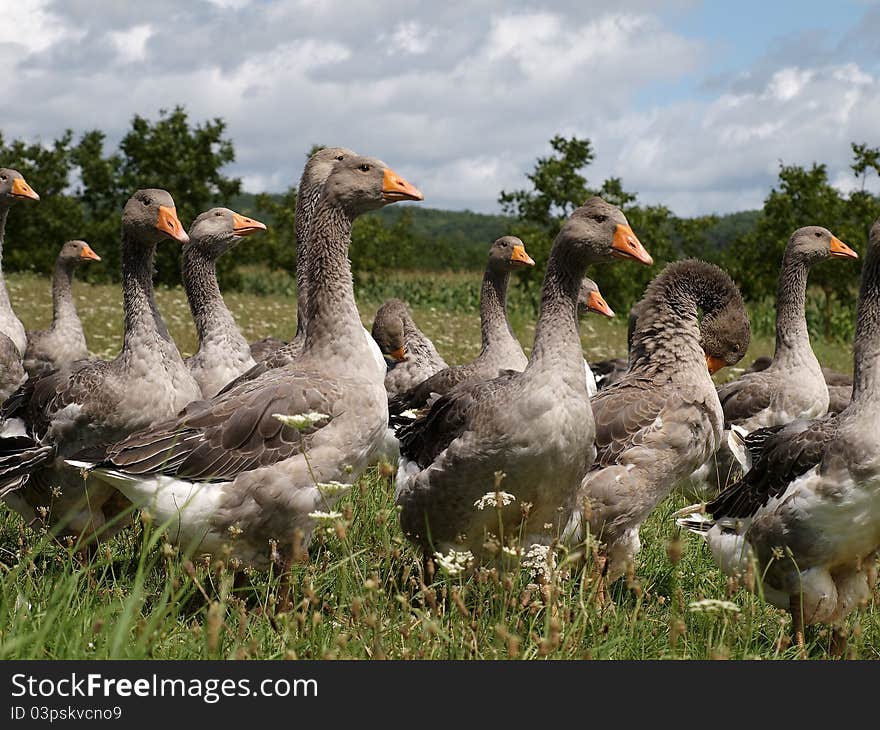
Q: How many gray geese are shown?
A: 13